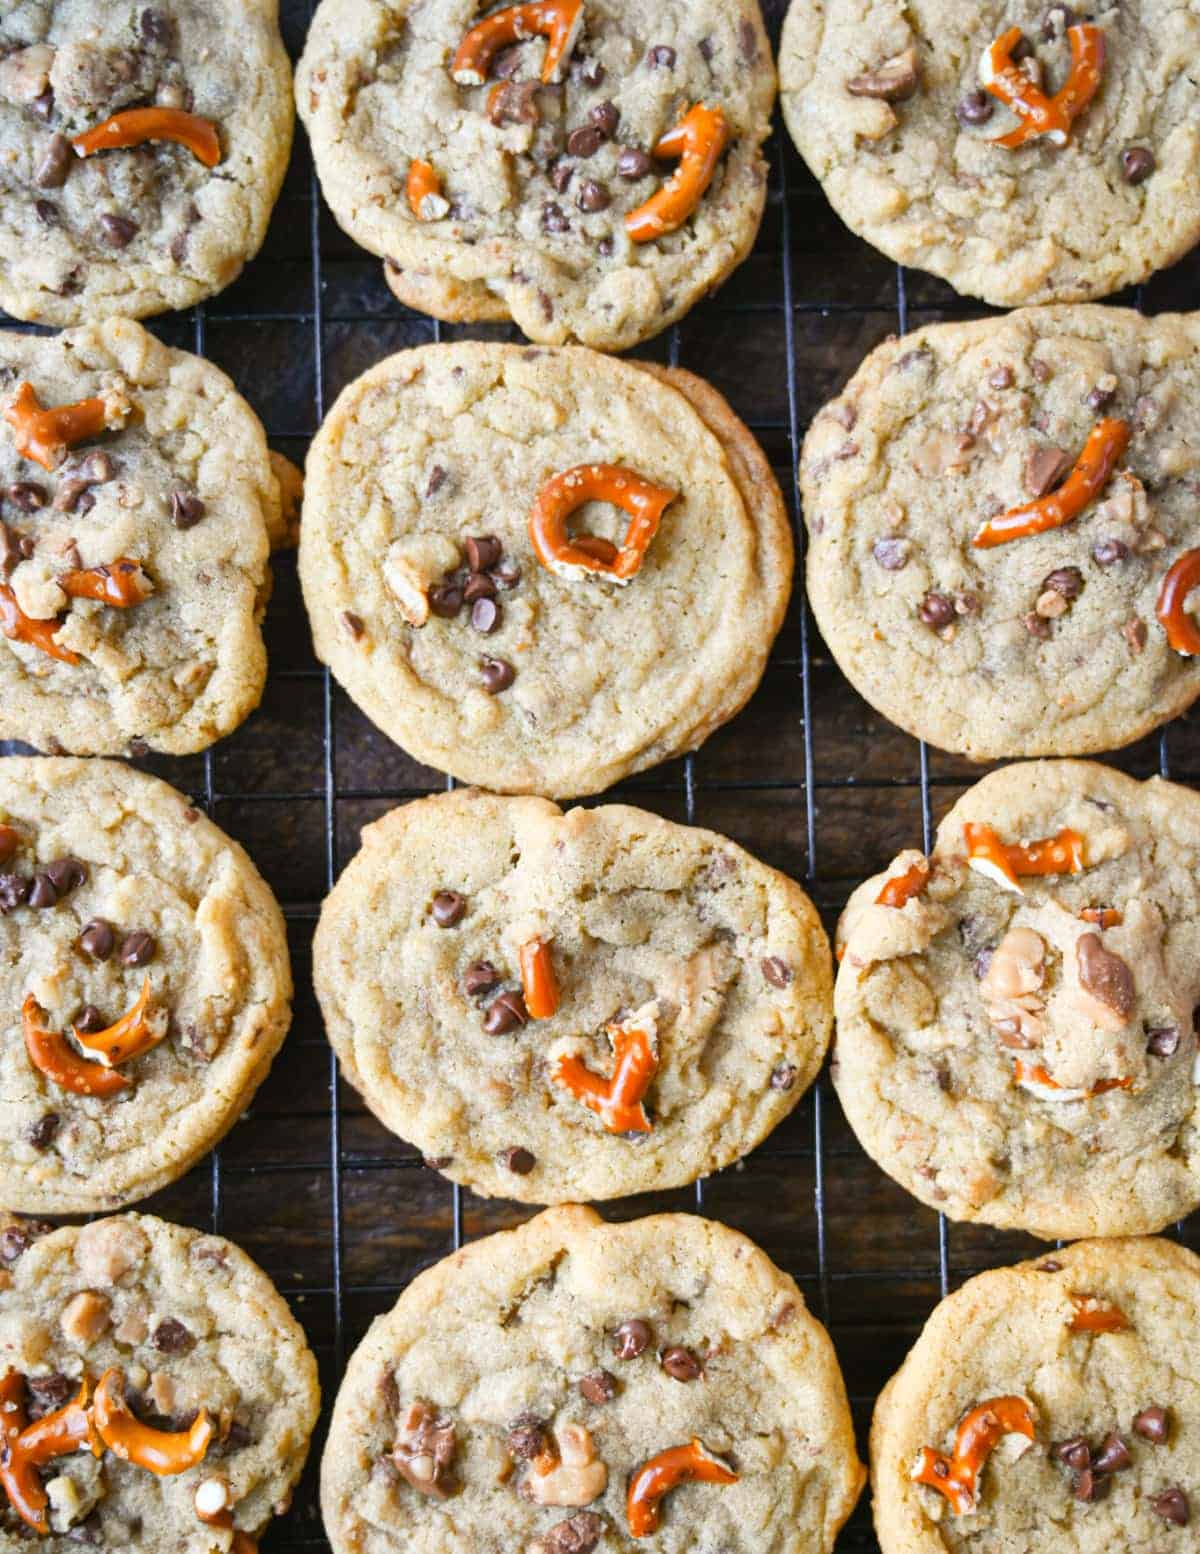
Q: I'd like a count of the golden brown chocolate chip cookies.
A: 12